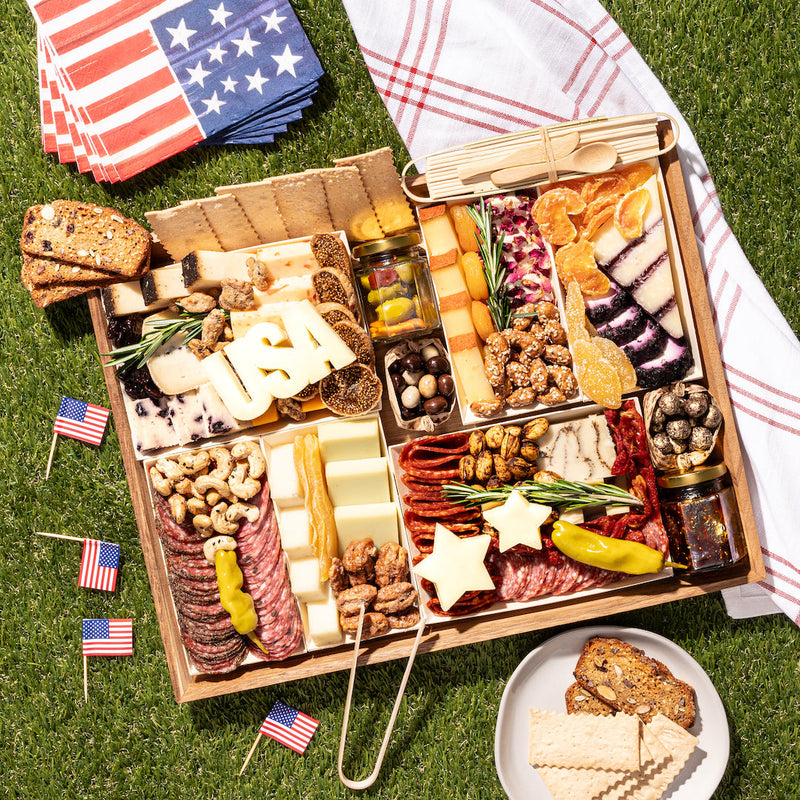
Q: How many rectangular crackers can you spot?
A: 10